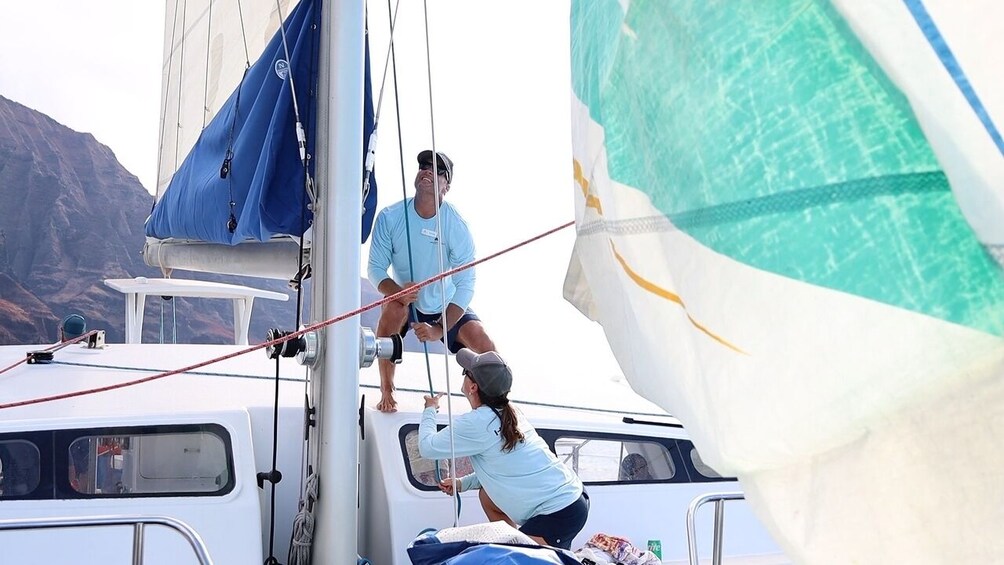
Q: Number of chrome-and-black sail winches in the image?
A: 2